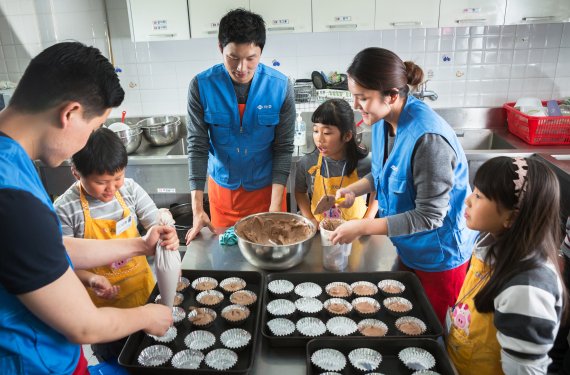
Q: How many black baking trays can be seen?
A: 3